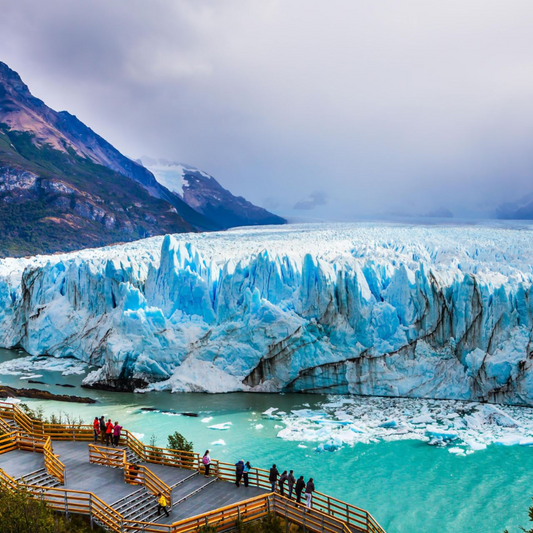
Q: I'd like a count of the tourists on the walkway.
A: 13